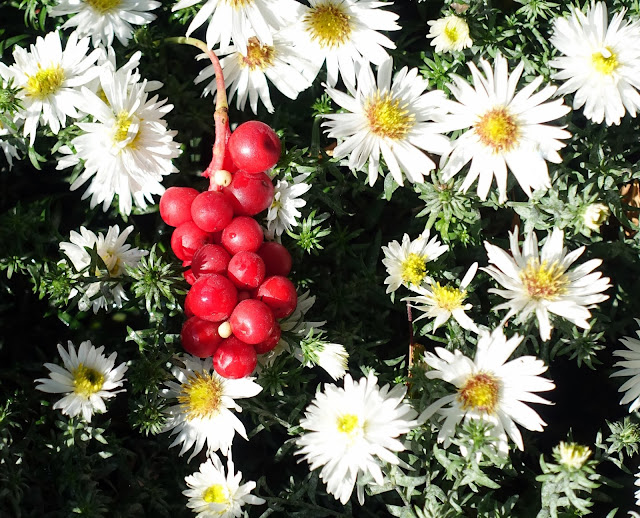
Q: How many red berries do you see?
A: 15